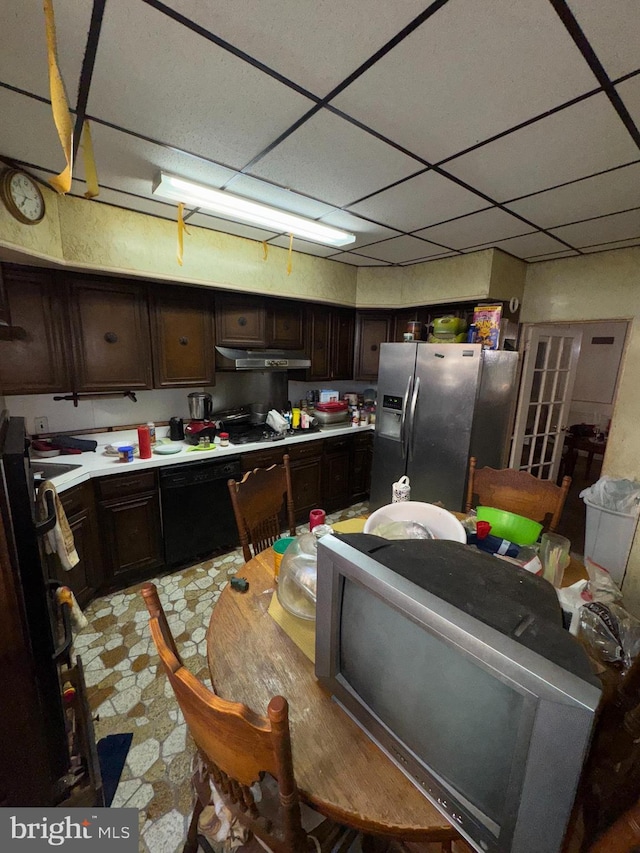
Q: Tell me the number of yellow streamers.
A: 5